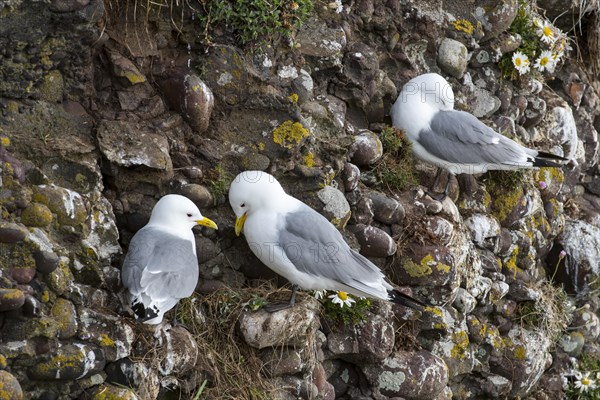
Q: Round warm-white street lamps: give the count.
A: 0